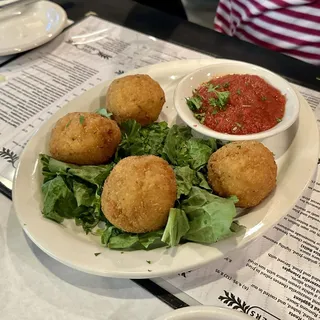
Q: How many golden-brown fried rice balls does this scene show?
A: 4